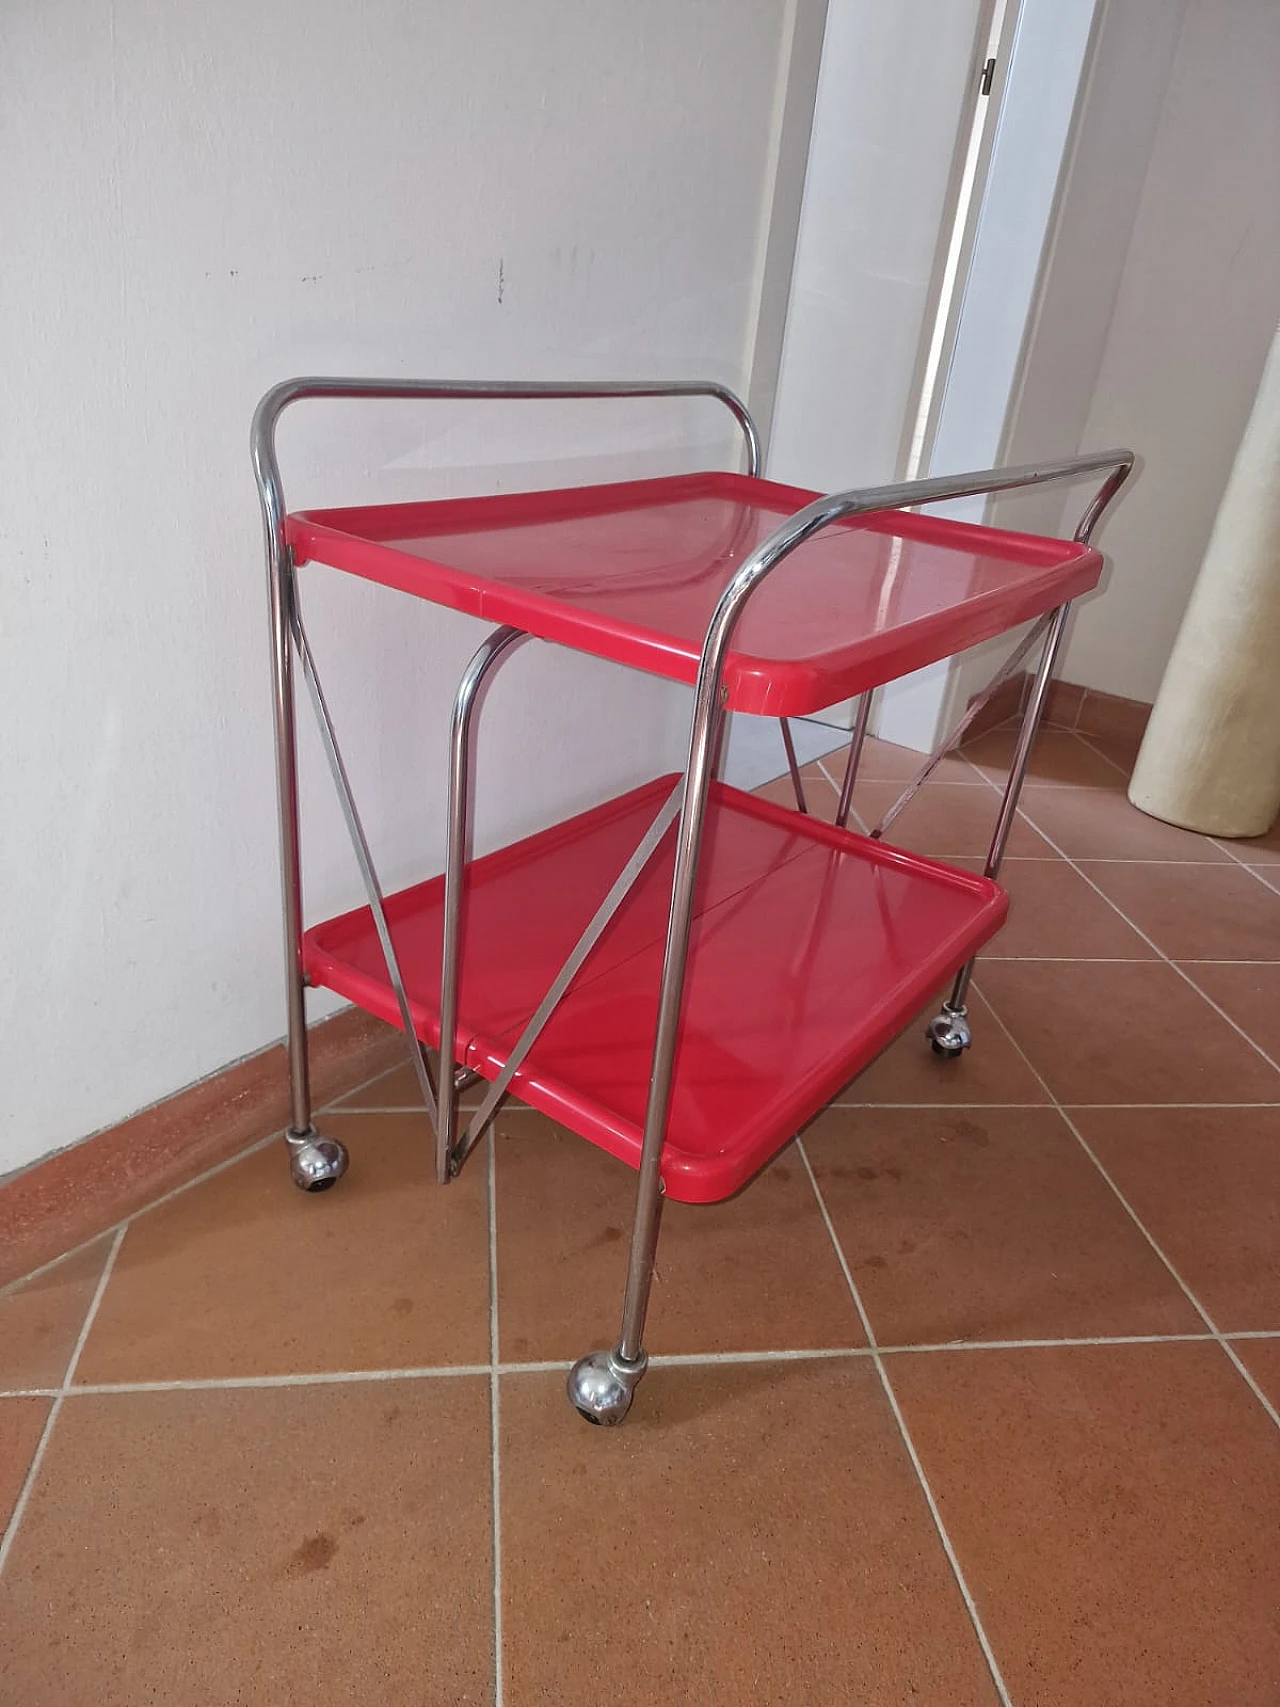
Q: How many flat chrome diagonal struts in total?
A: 4